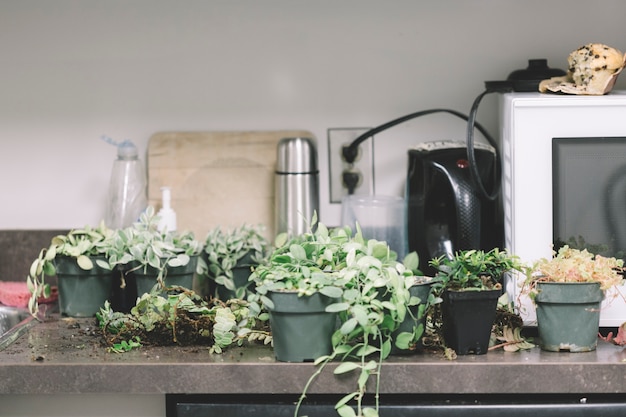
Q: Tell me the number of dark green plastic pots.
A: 6